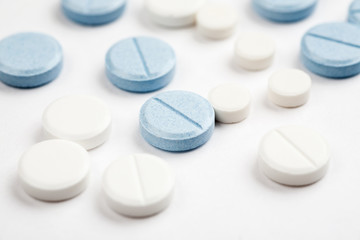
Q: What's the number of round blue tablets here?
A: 7